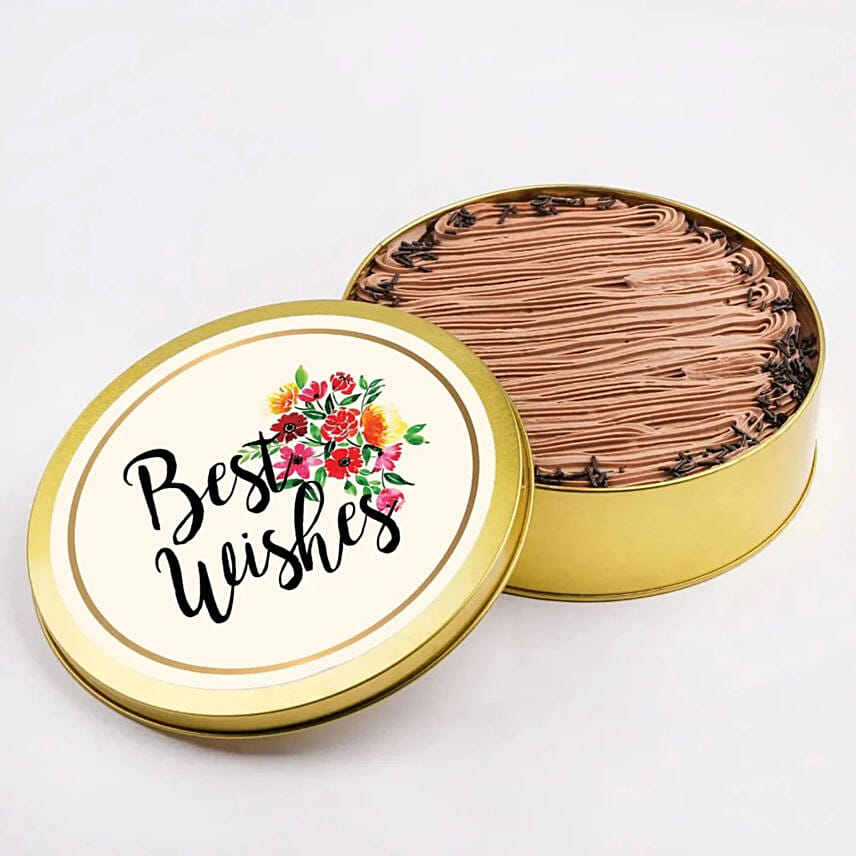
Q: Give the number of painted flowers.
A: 10